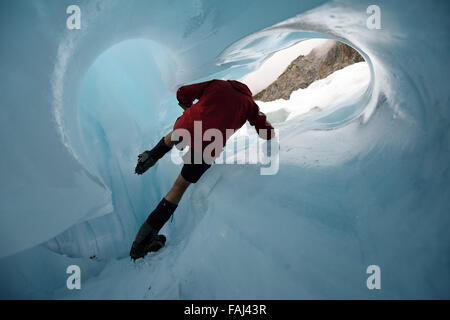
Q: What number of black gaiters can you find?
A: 2